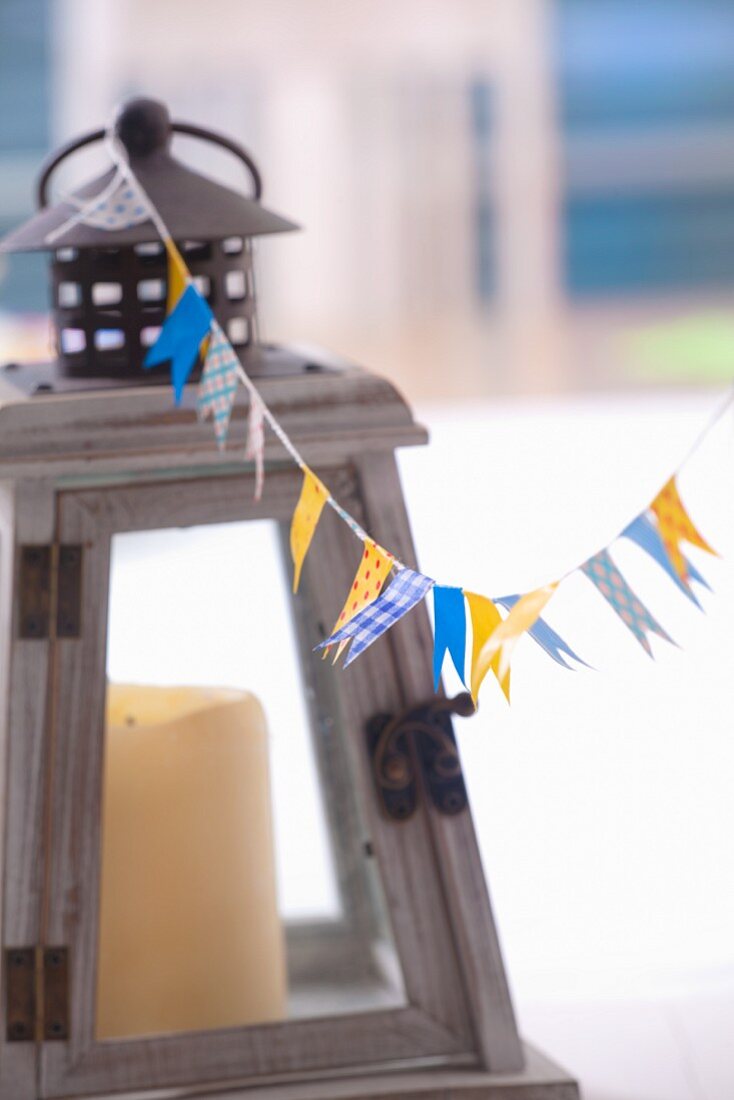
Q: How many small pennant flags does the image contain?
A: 15